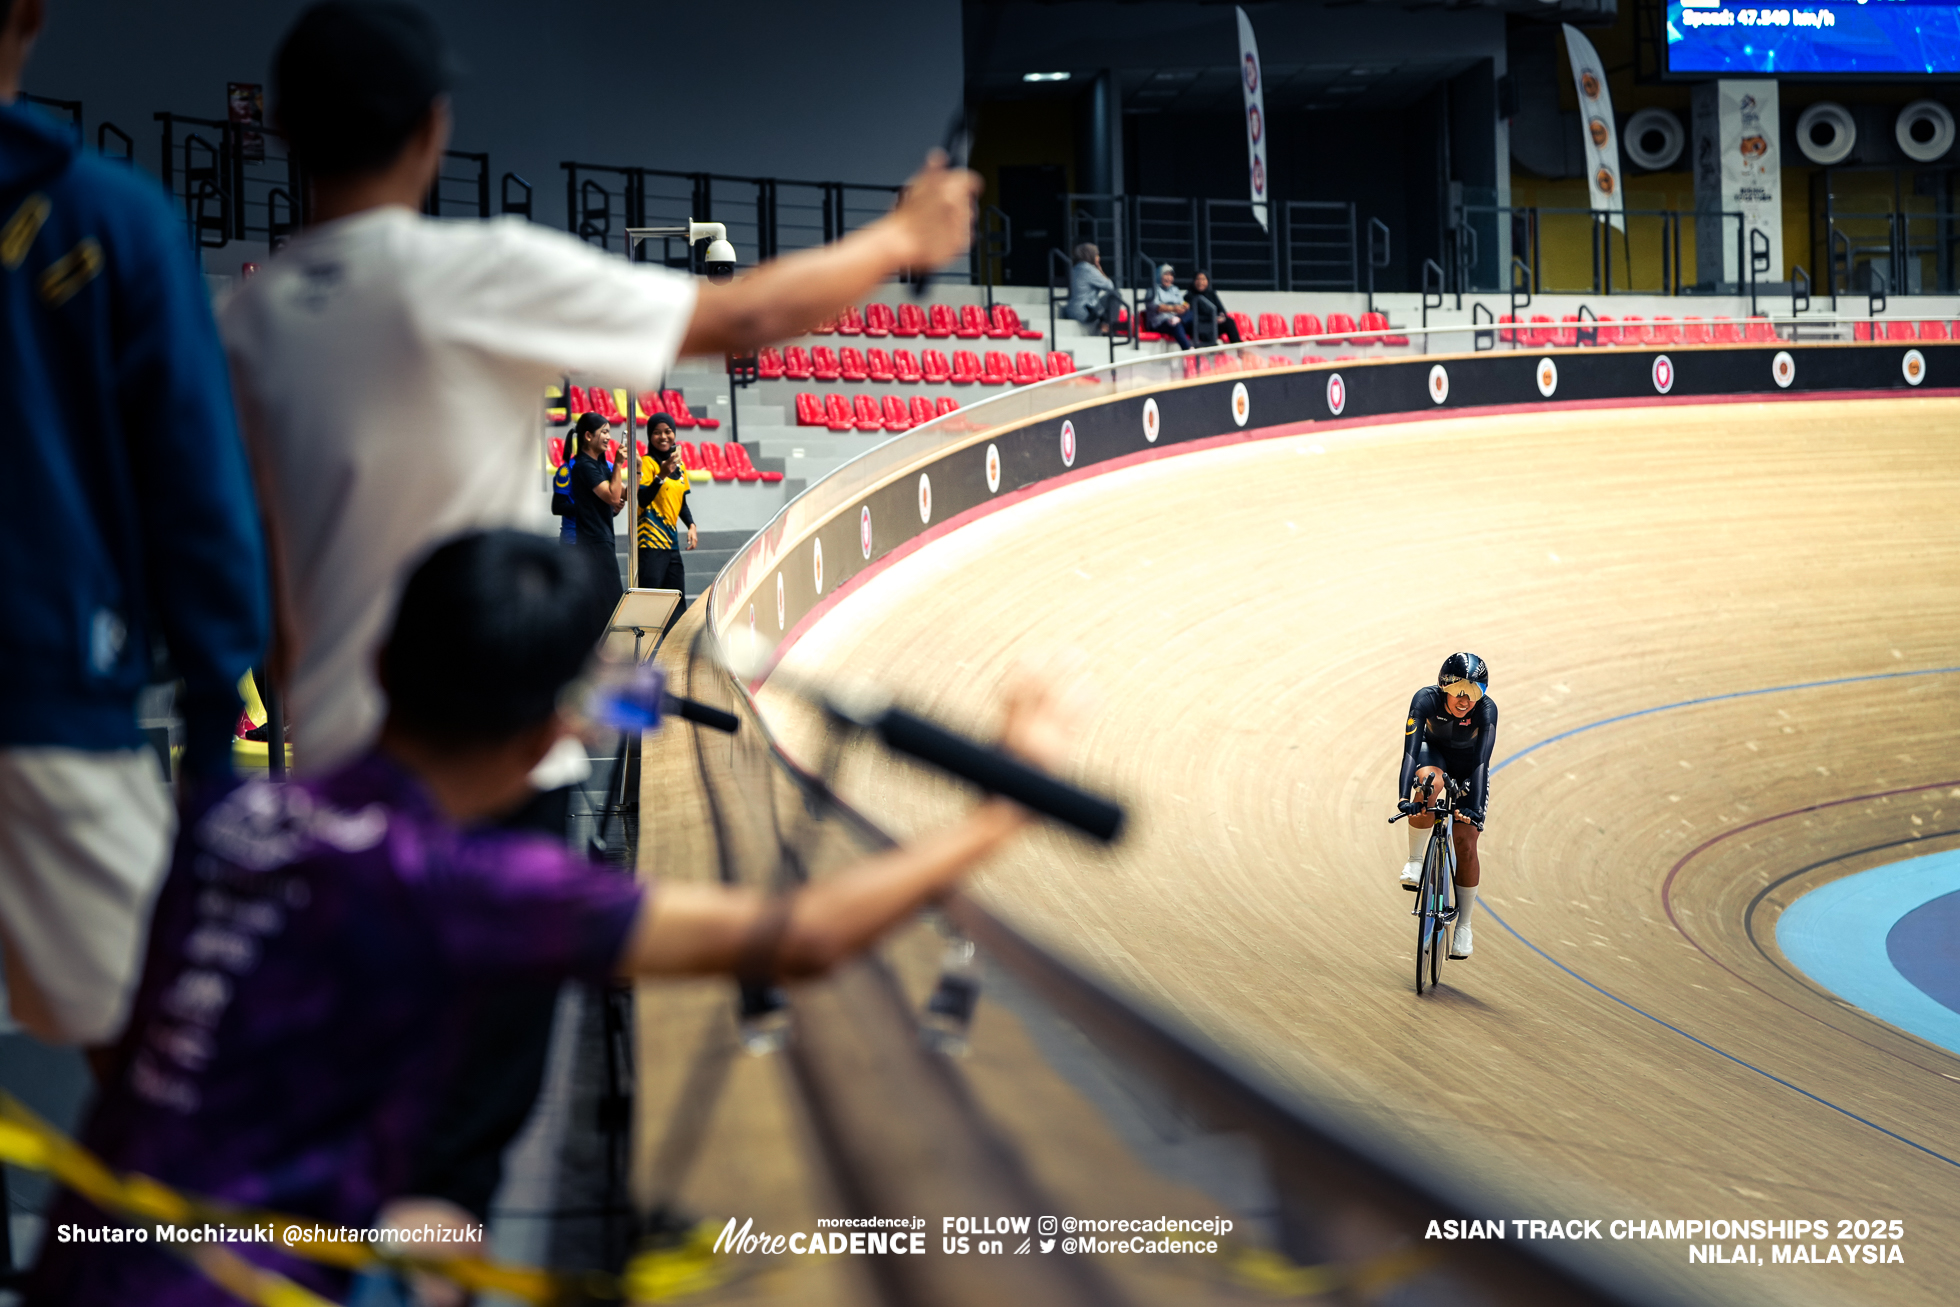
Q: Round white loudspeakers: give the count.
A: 3